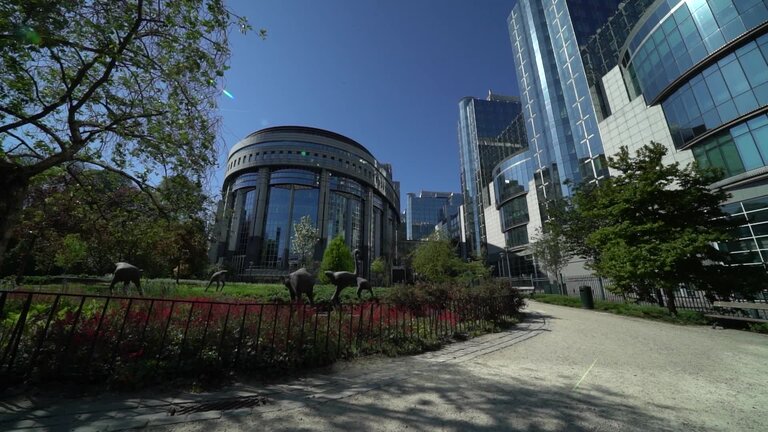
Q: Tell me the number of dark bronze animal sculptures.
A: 5